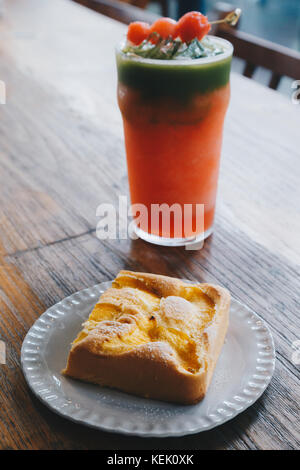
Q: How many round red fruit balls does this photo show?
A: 3